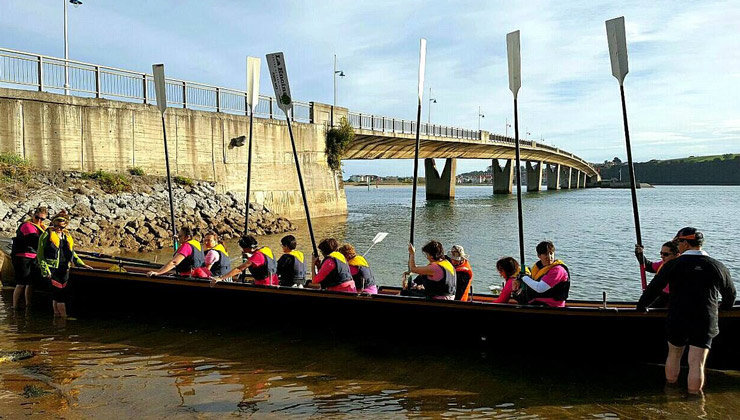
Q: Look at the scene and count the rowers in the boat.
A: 11